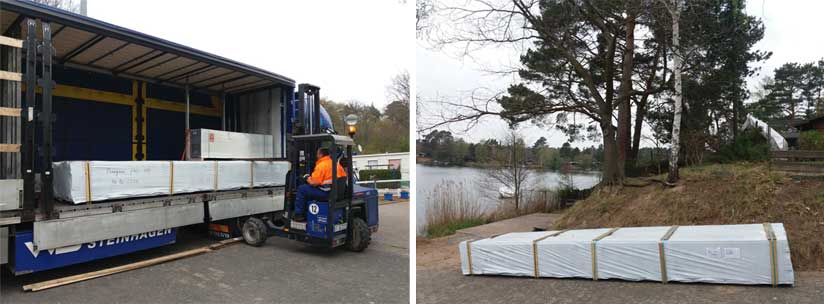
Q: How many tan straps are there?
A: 9